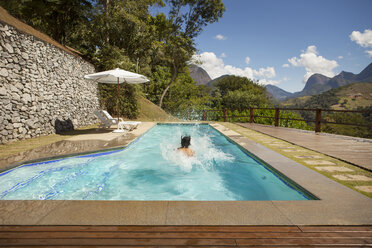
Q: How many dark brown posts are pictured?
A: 5